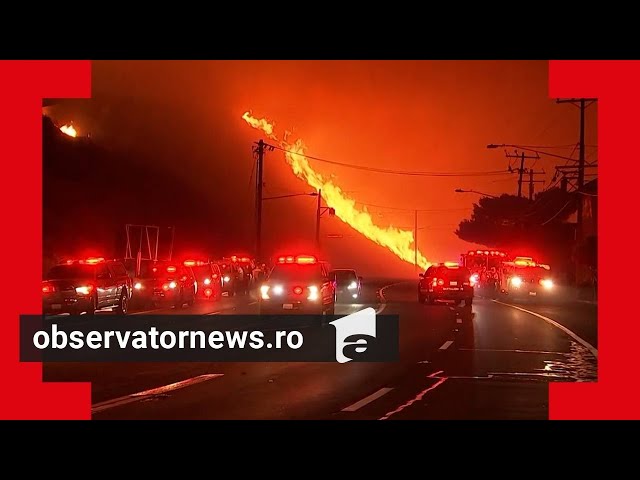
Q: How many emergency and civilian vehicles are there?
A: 9